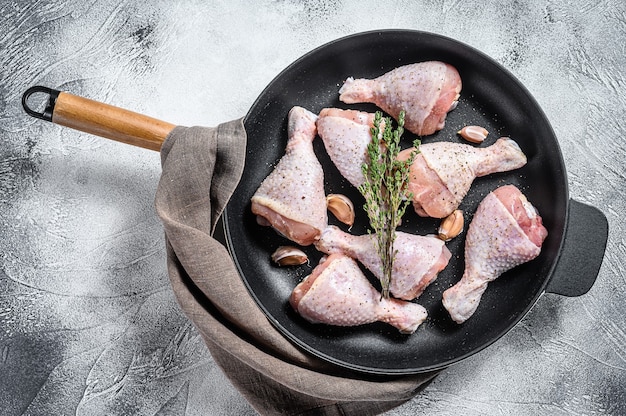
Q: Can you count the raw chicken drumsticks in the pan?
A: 7